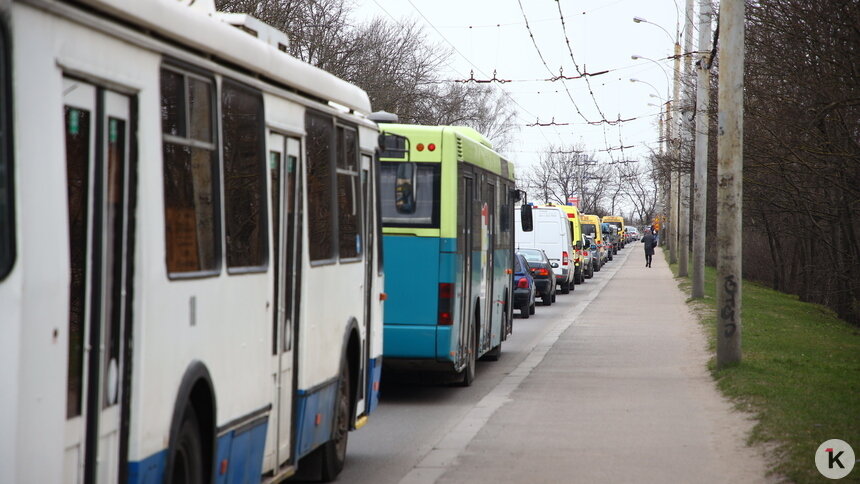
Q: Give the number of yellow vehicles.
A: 3